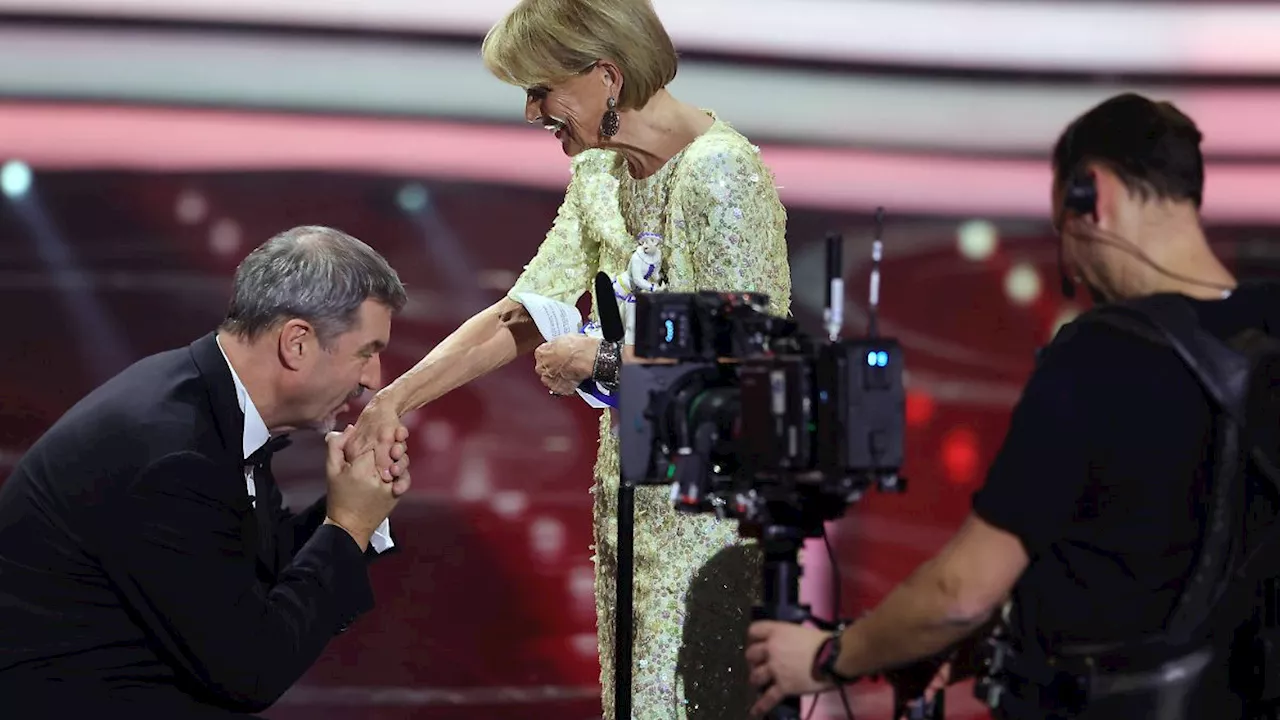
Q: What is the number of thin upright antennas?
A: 2